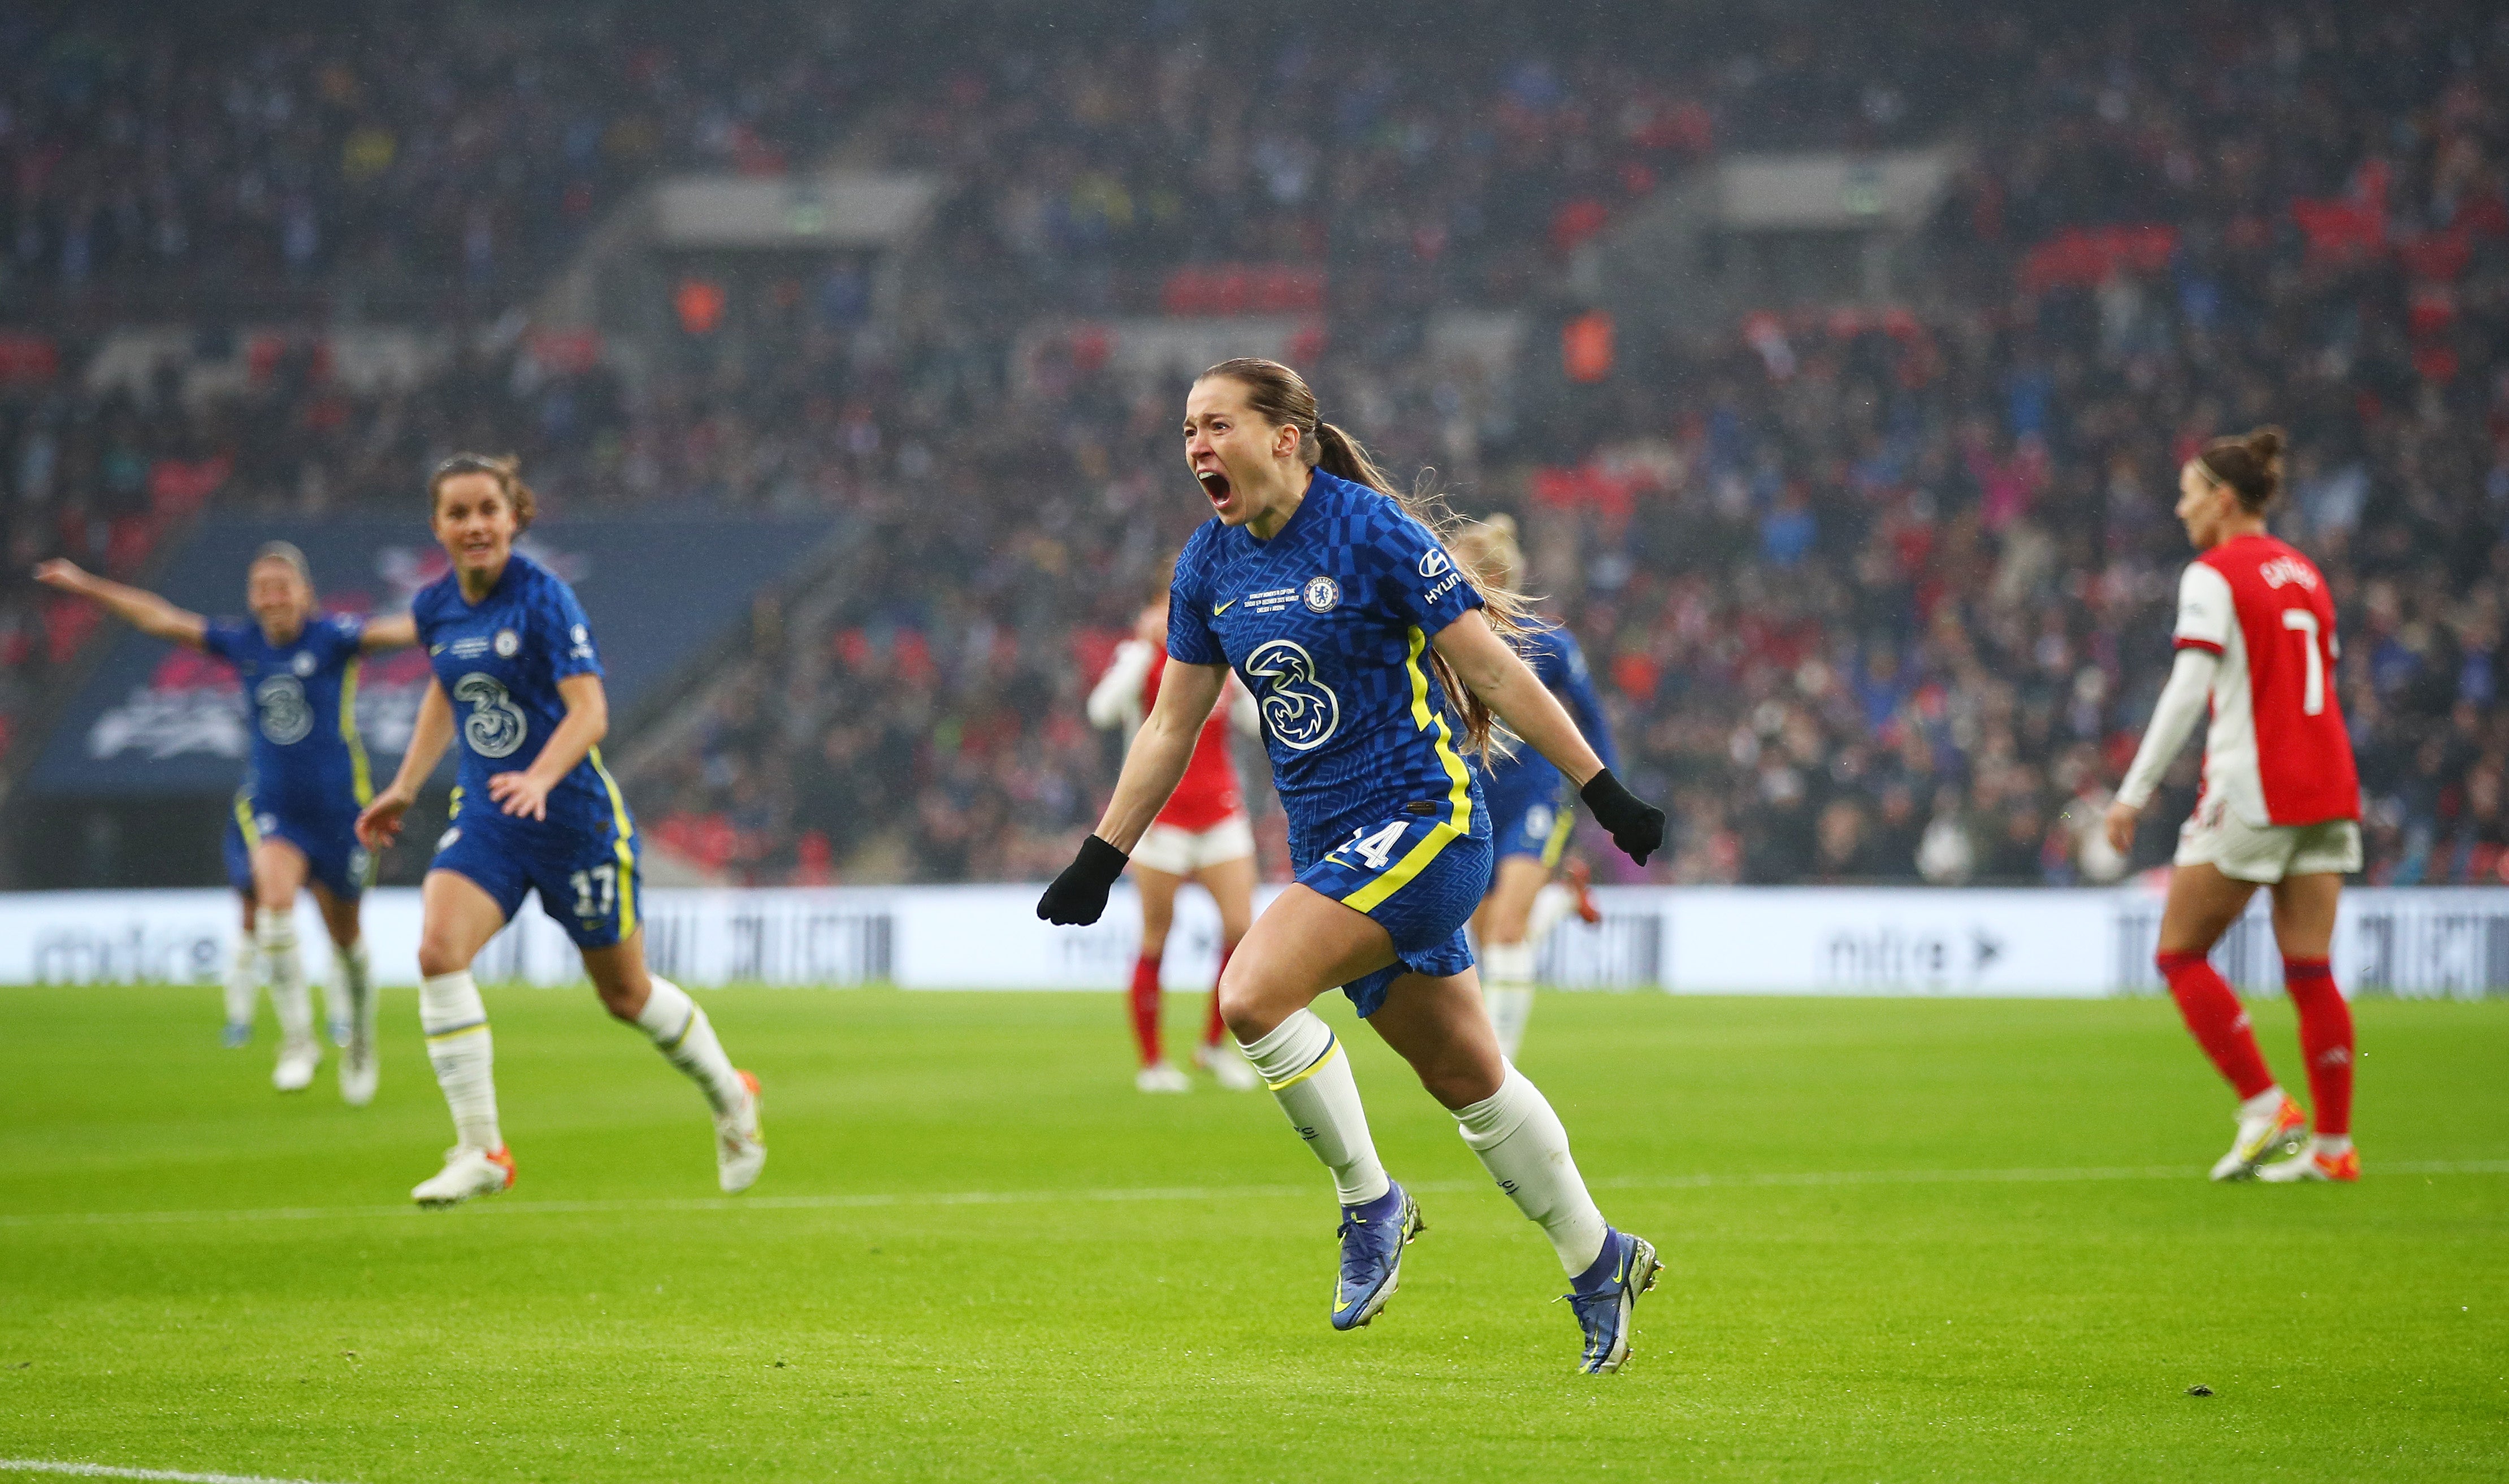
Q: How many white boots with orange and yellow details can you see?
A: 4